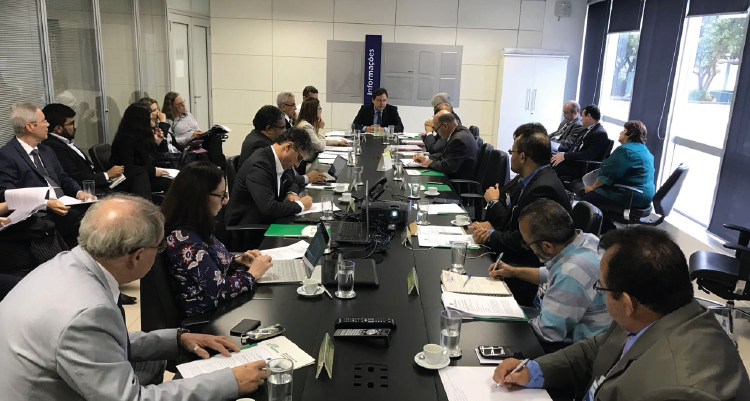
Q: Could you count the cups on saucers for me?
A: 6